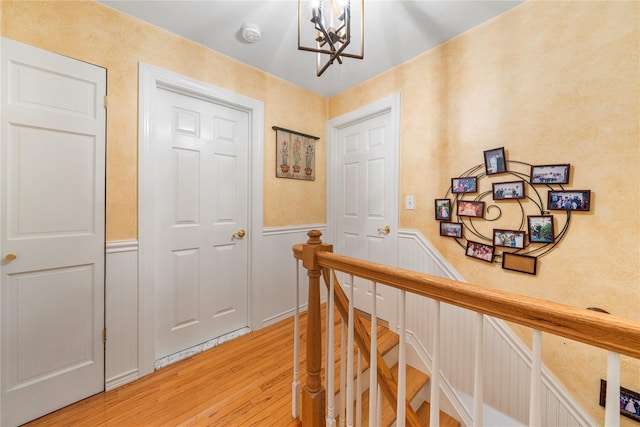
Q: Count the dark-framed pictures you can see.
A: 13